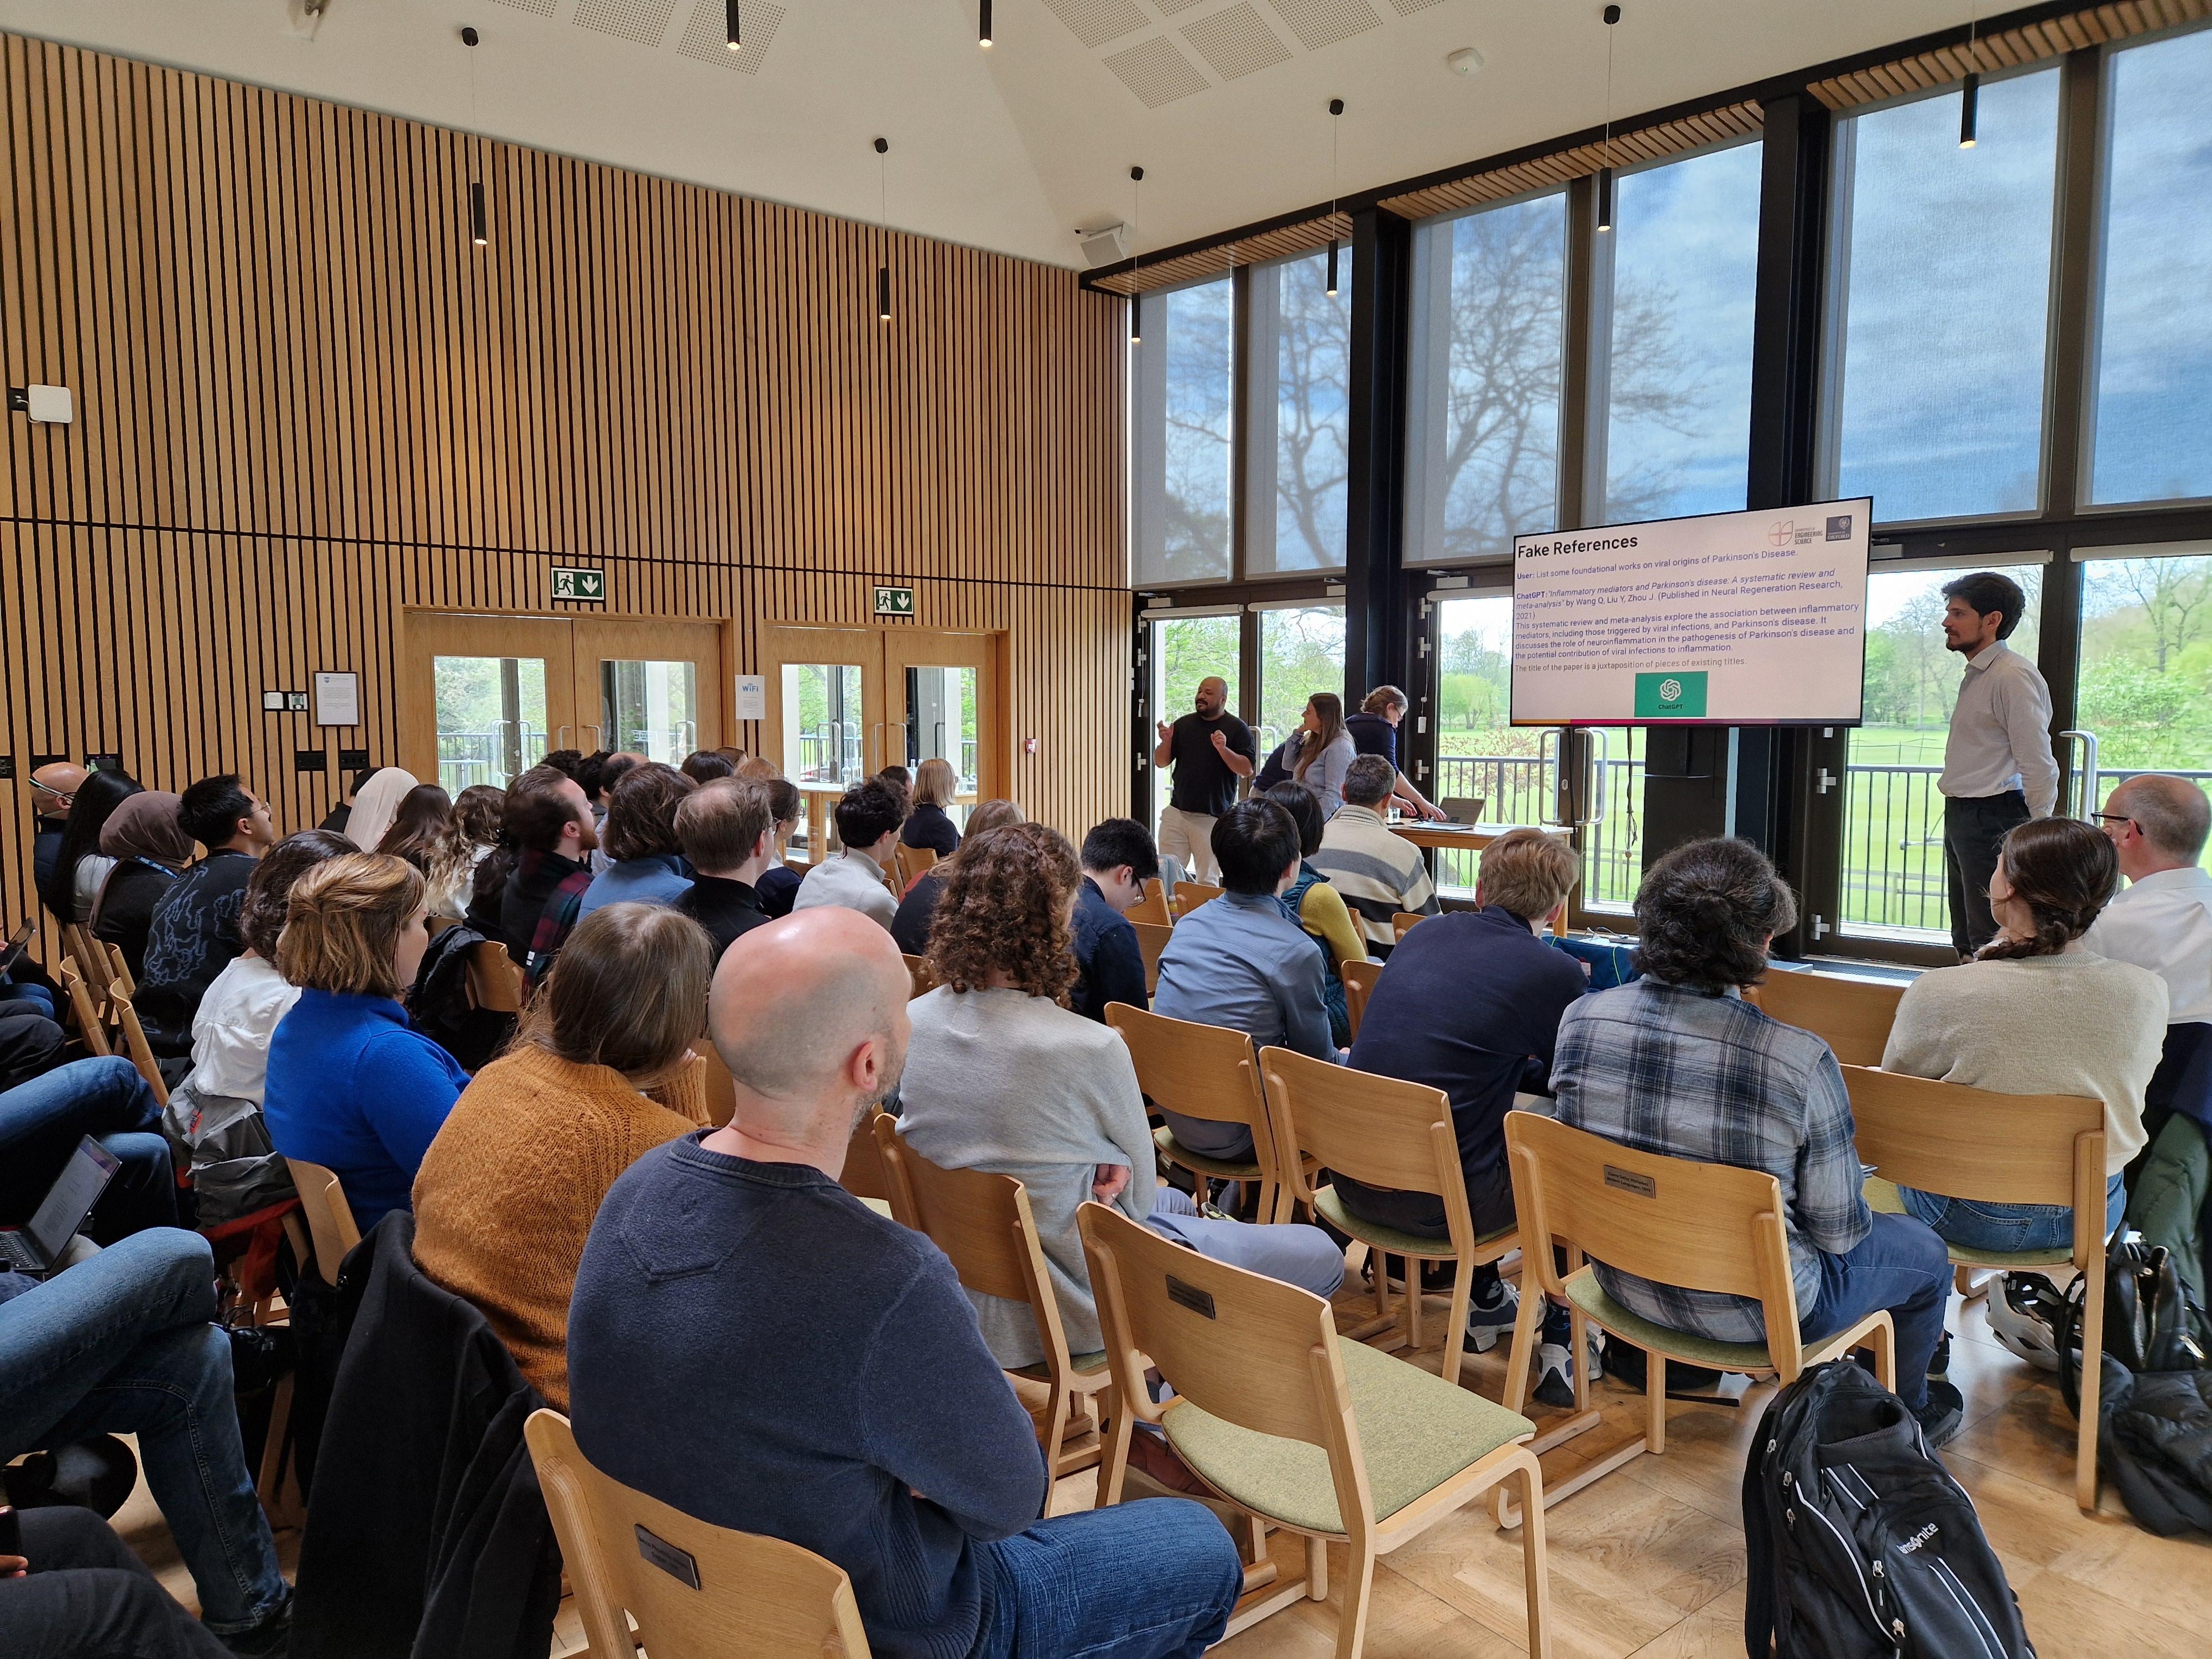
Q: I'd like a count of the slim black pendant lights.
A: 8